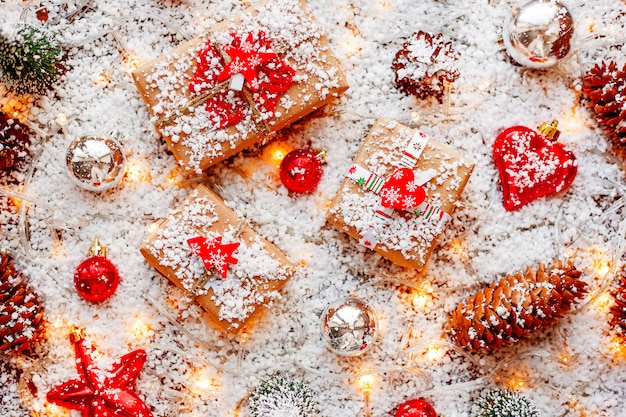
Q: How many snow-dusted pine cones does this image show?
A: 6